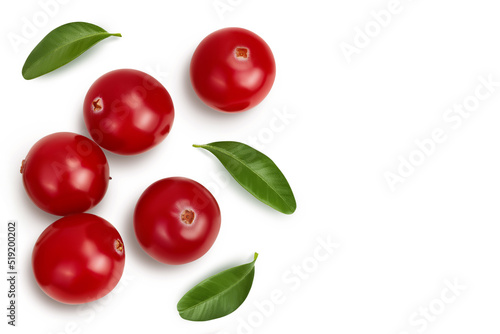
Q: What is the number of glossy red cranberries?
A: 5